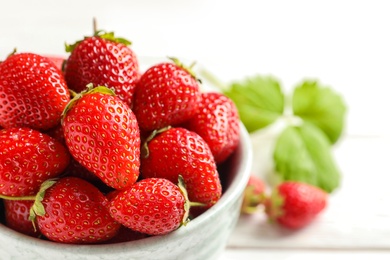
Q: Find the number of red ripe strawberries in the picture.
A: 12